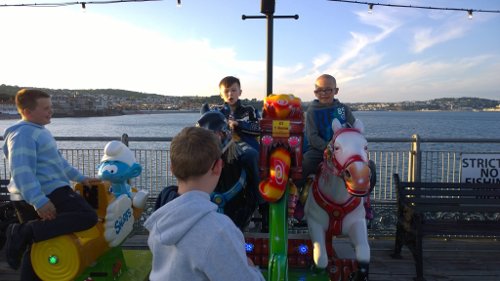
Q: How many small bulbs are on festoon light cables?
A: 4